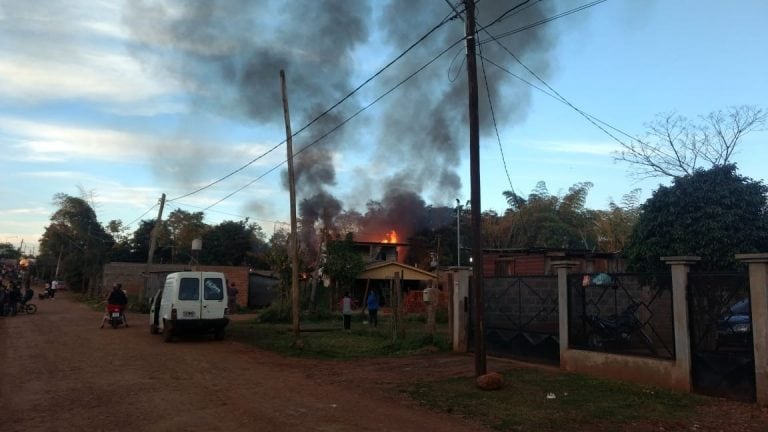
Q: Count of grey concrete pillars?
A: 4